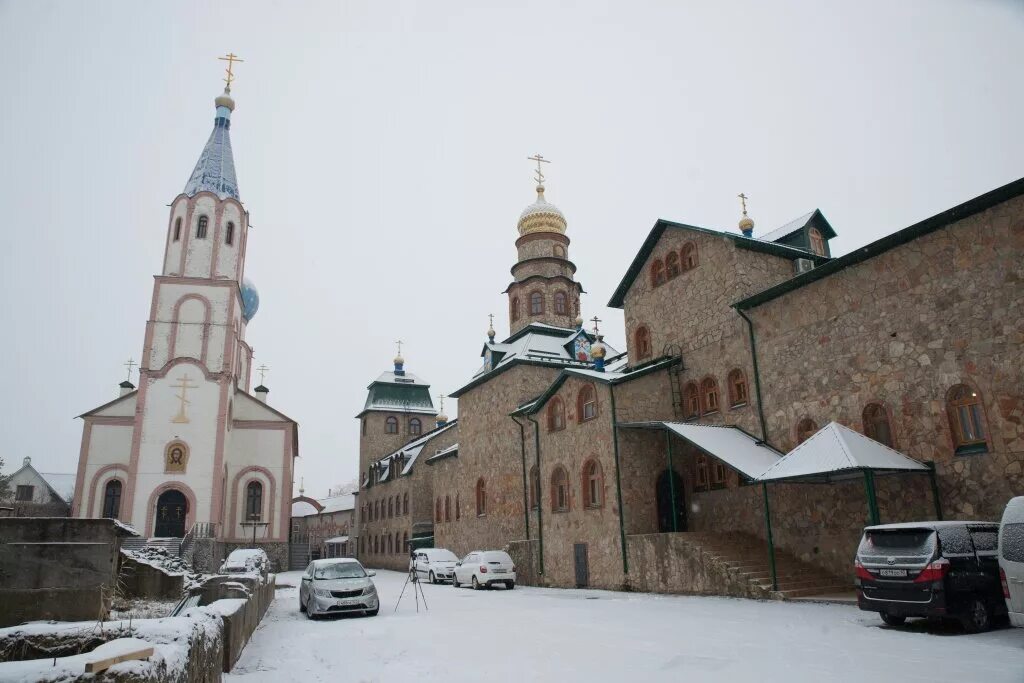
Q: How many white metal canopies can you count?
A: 2